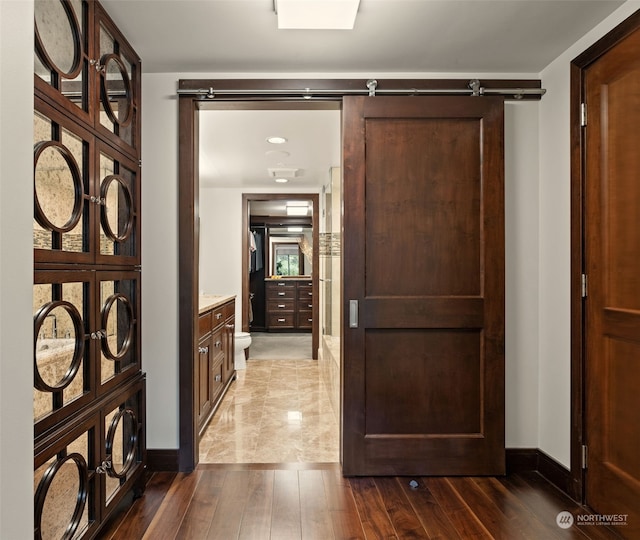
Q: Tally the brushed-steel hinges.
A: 3